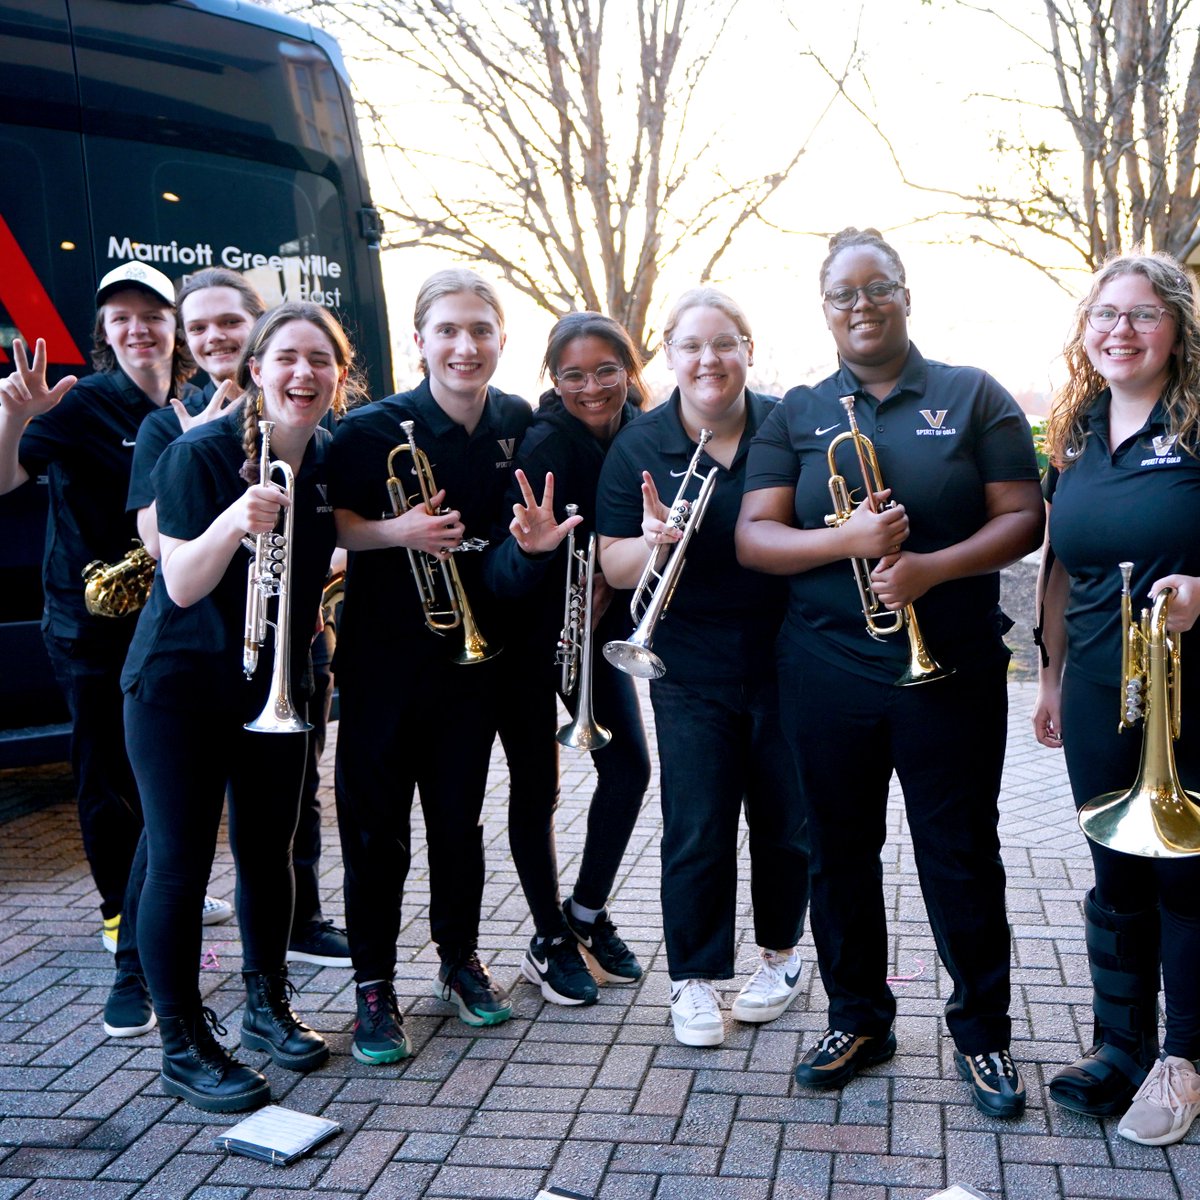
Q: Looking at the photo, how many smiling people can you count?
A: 8